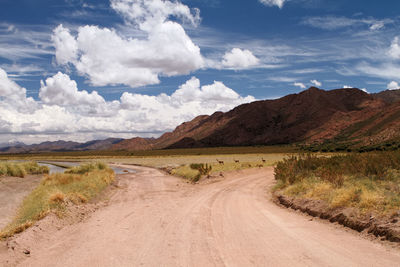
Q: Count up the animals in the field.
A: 3